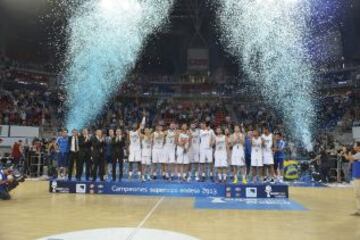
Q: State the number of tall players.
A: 11